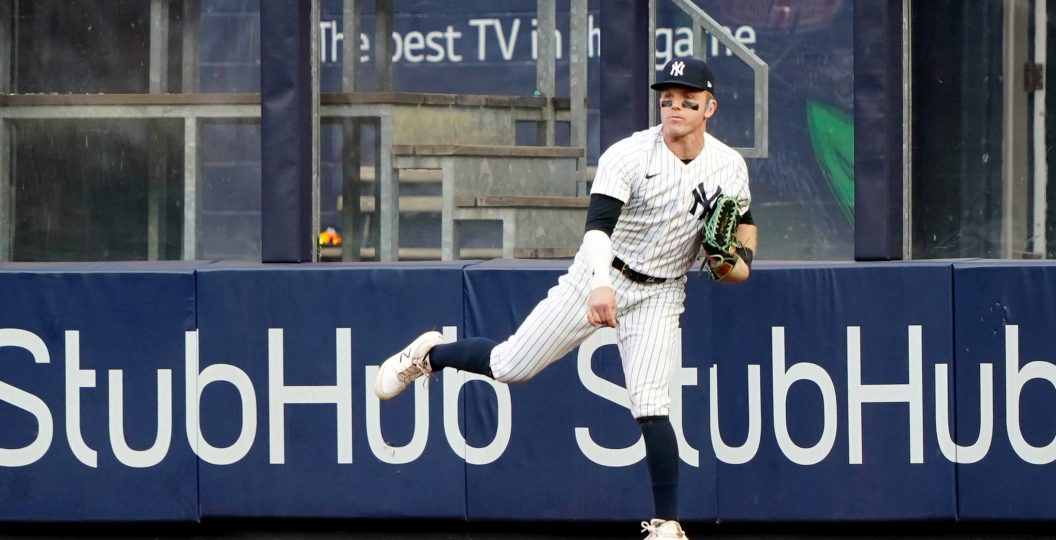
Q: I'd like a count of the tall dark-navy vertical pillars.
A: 3